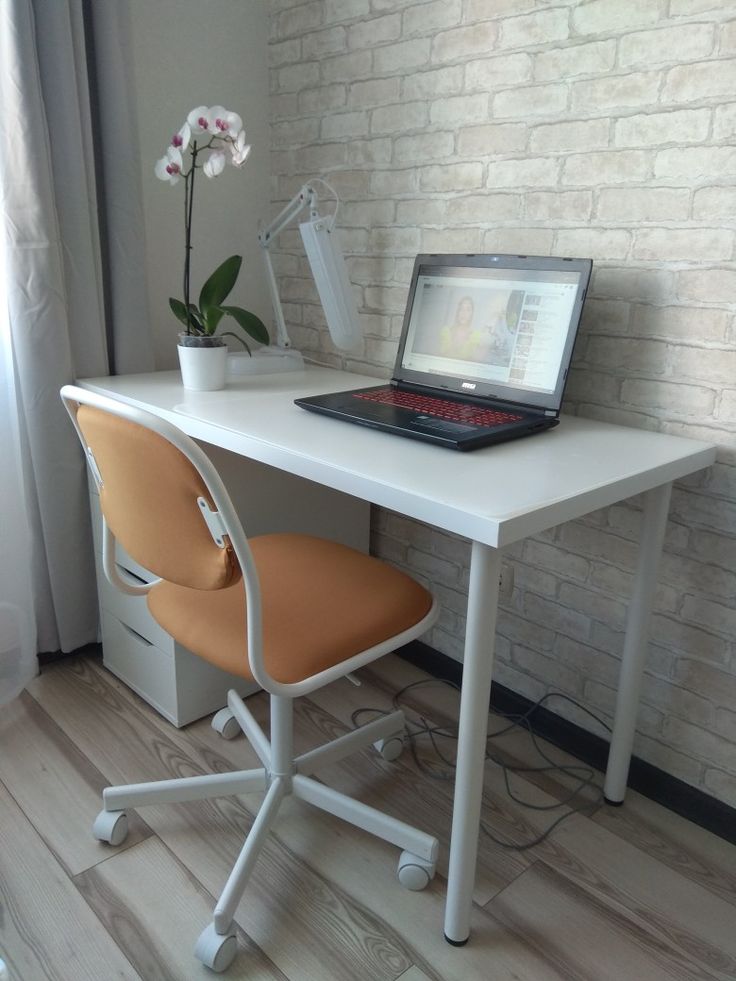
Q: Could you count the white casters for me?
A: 5